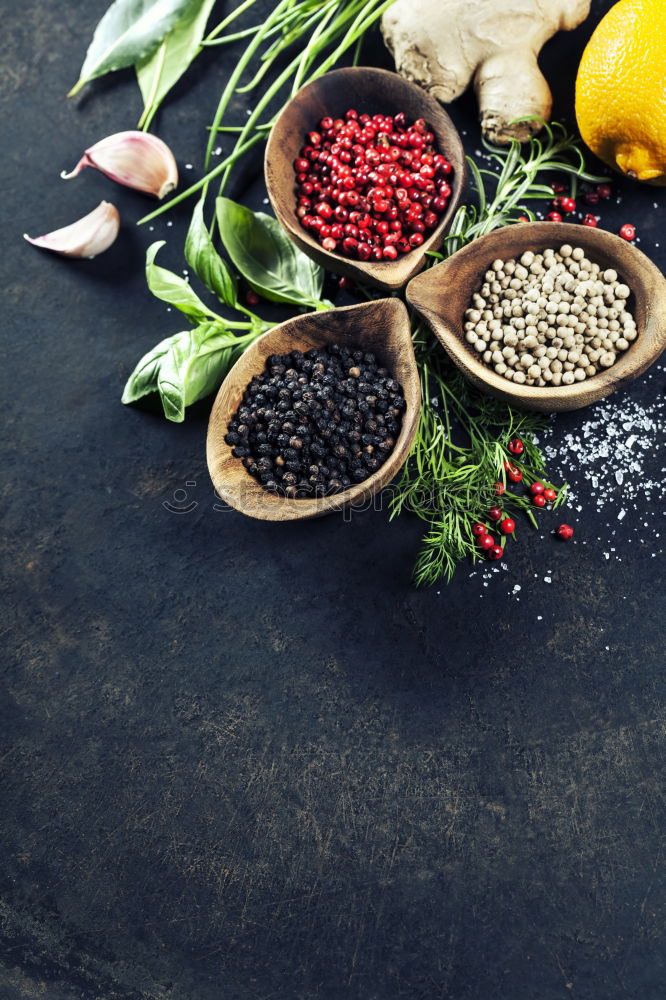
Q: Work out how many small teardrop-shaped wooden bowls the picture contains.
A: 3